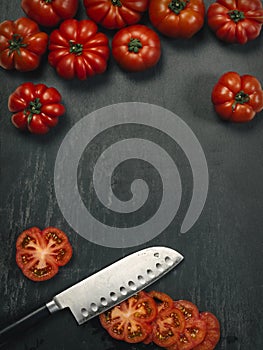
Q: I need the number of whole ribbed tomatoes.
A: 9